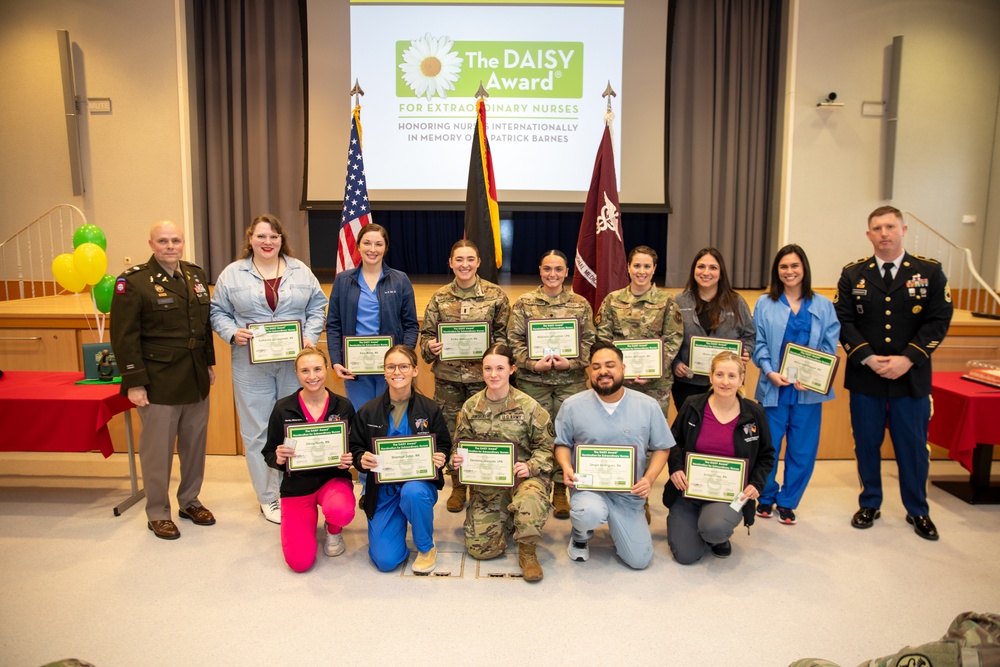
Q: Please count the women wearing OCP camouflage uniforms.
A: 4